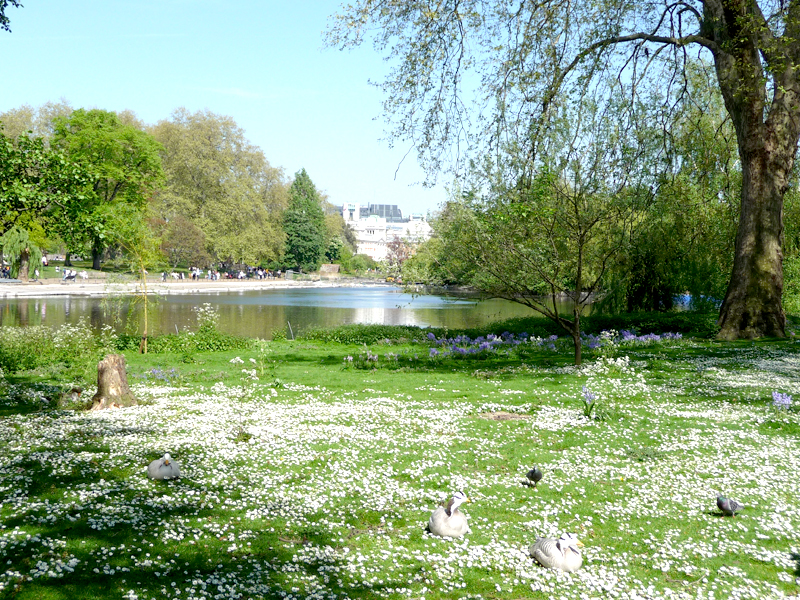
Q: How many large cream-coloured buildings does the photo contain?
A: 1